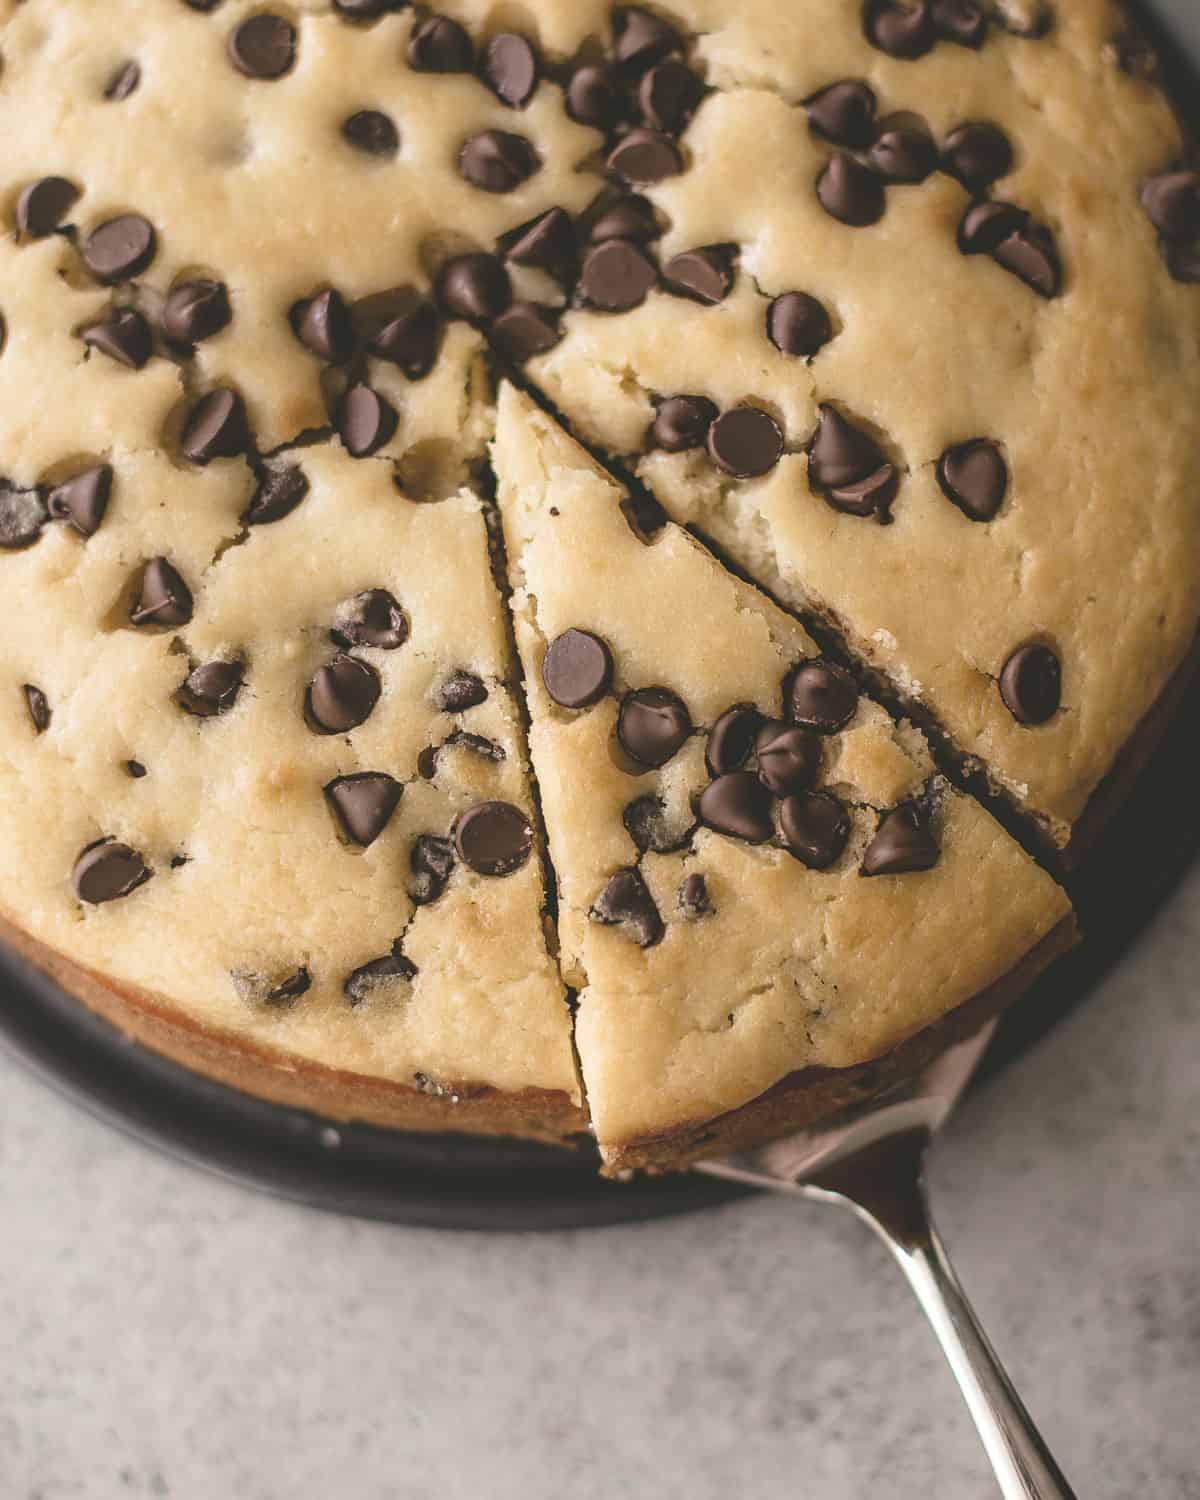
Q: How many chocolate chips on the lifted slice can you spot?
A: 11